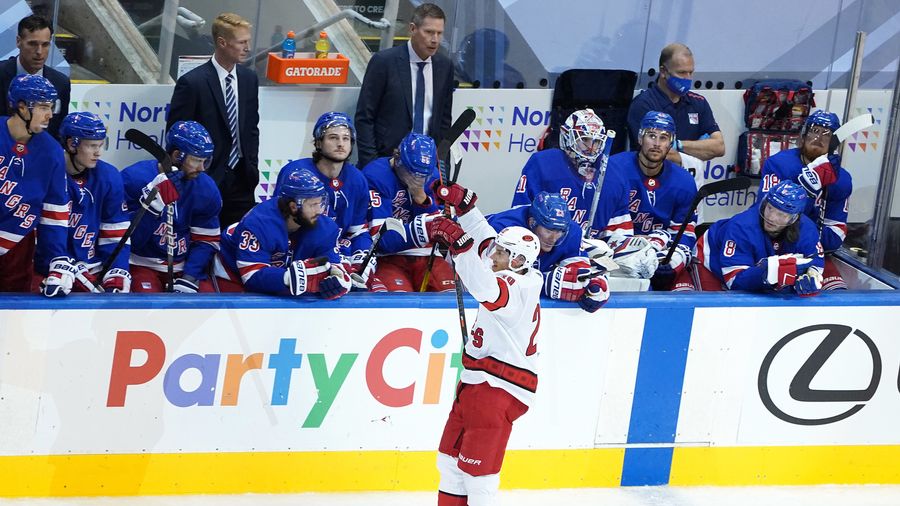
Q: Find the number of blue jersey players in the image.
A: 11